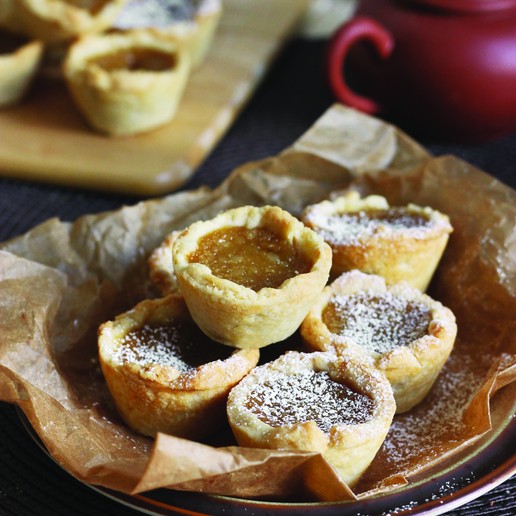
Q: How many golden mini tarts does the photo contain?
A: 10